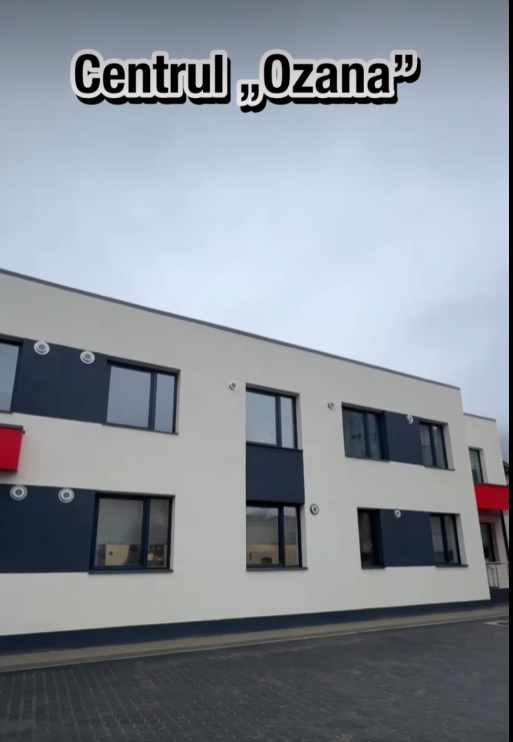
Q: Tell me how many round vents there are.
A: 9